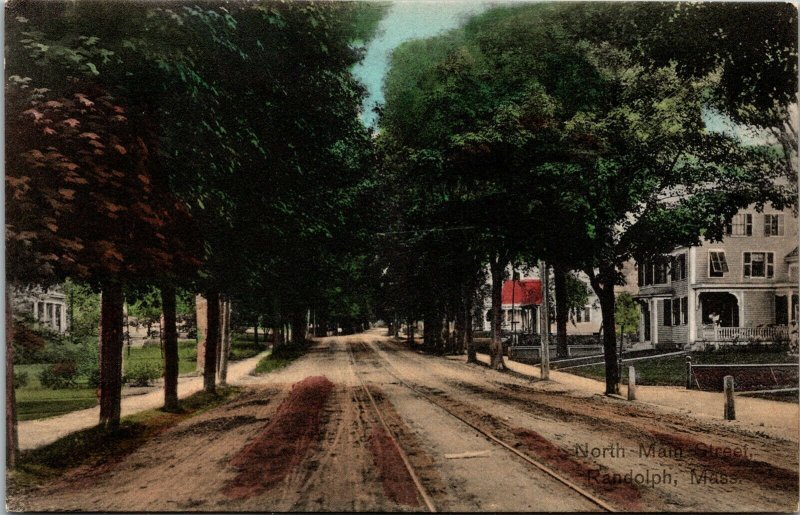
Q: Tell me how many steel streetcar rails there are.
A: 2